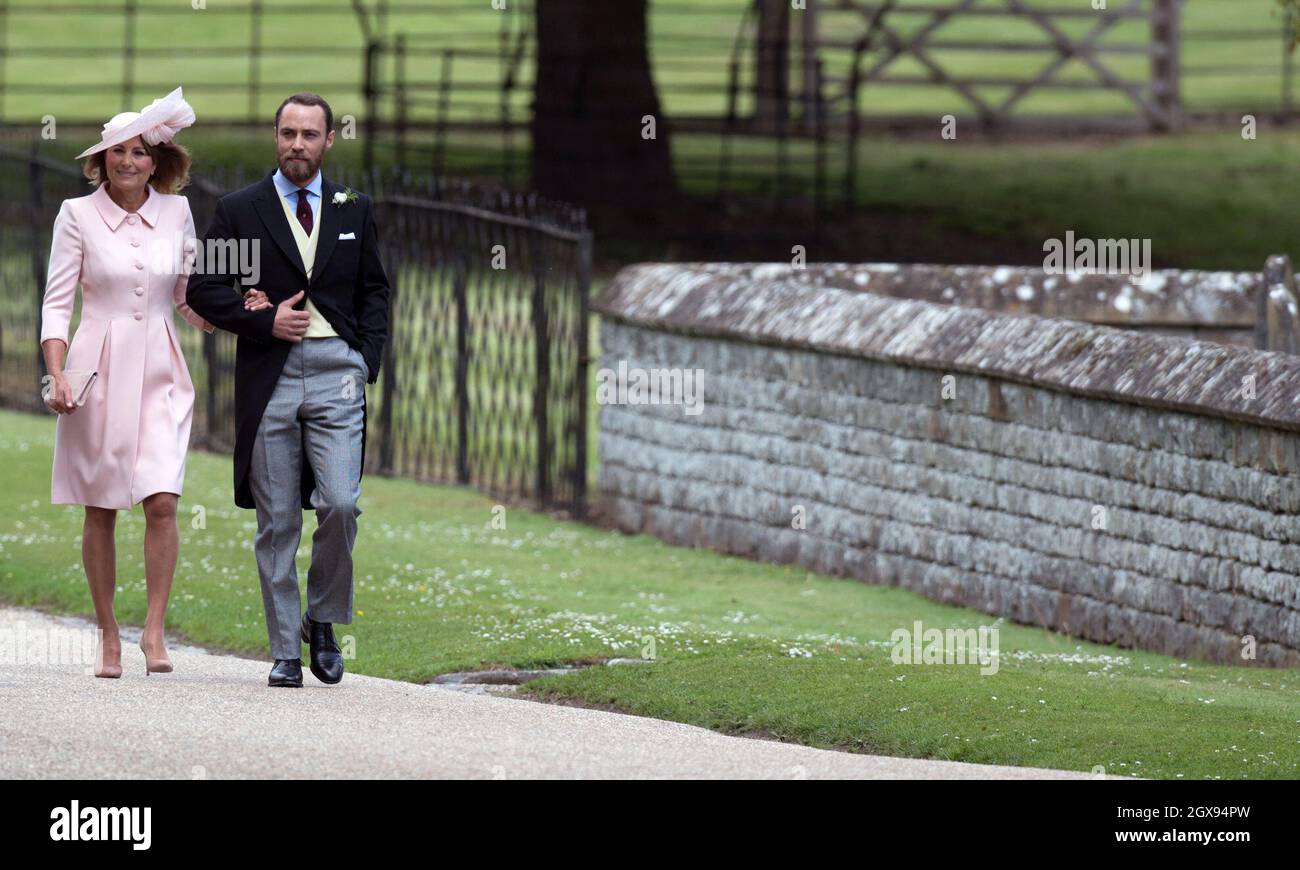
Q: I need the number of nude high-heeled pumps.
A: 2